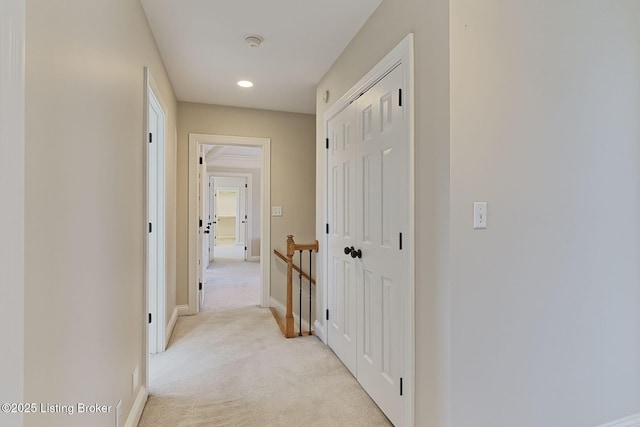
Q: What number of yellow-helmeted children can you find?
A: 0